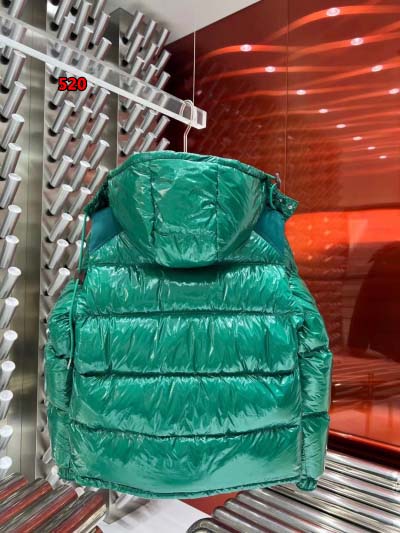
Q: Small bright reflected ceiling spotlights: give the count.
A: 12